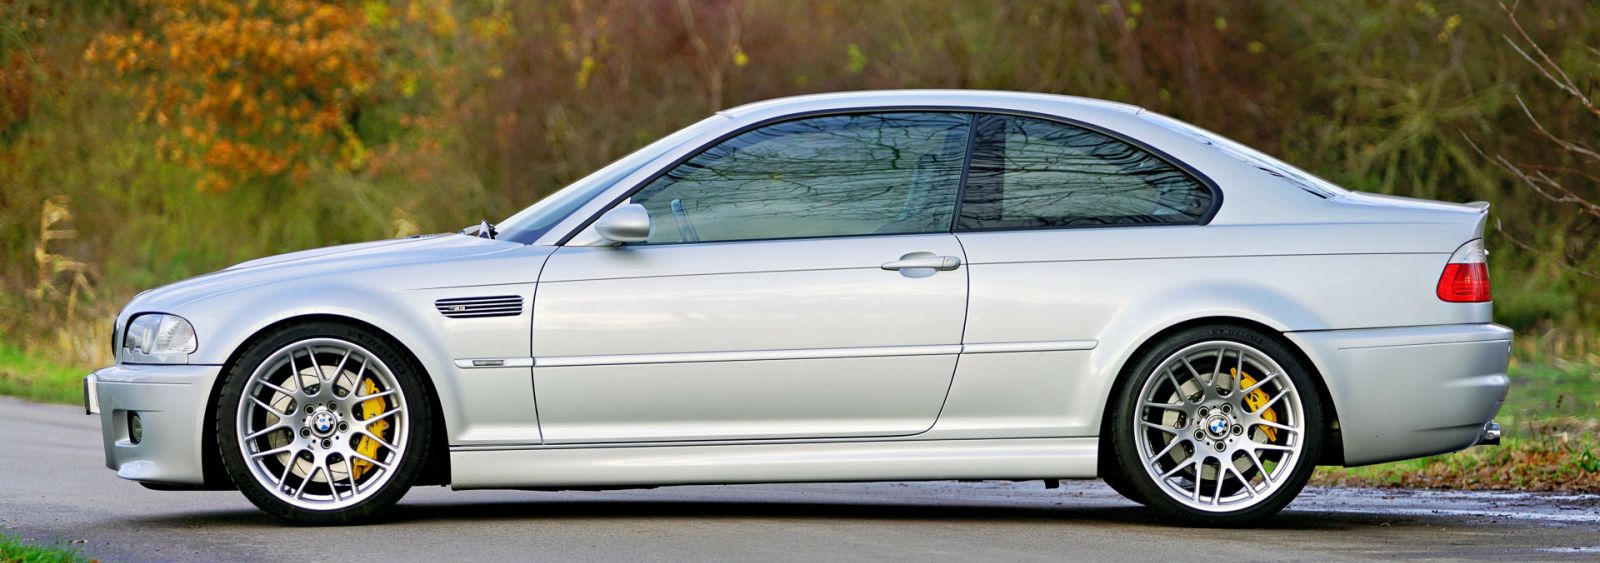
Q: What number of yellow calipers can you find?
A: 2